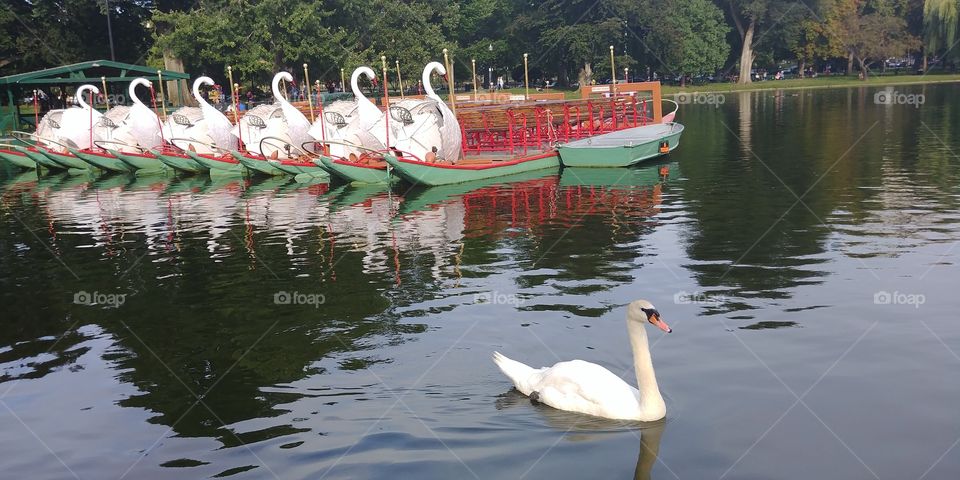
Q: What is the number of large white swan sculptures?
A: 6